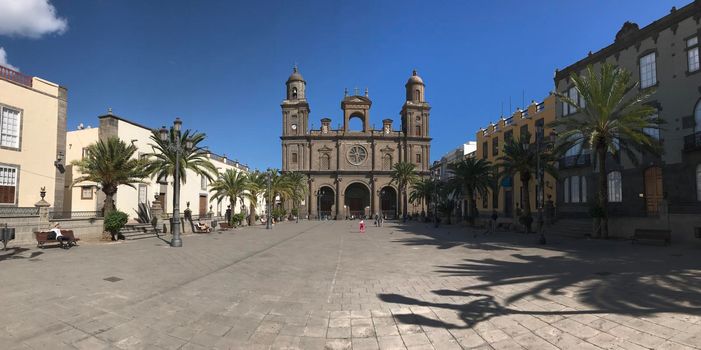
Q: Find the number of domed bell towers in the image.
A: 2